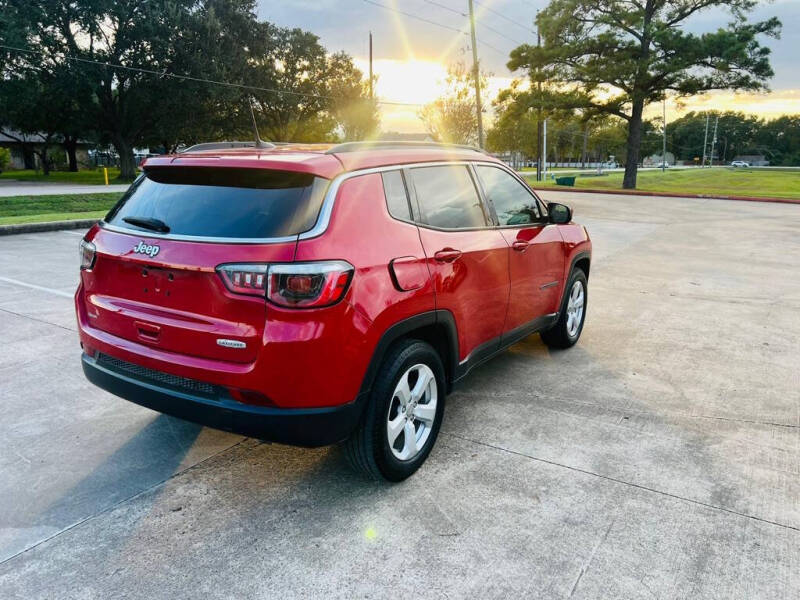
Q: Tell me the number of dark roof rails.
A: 2